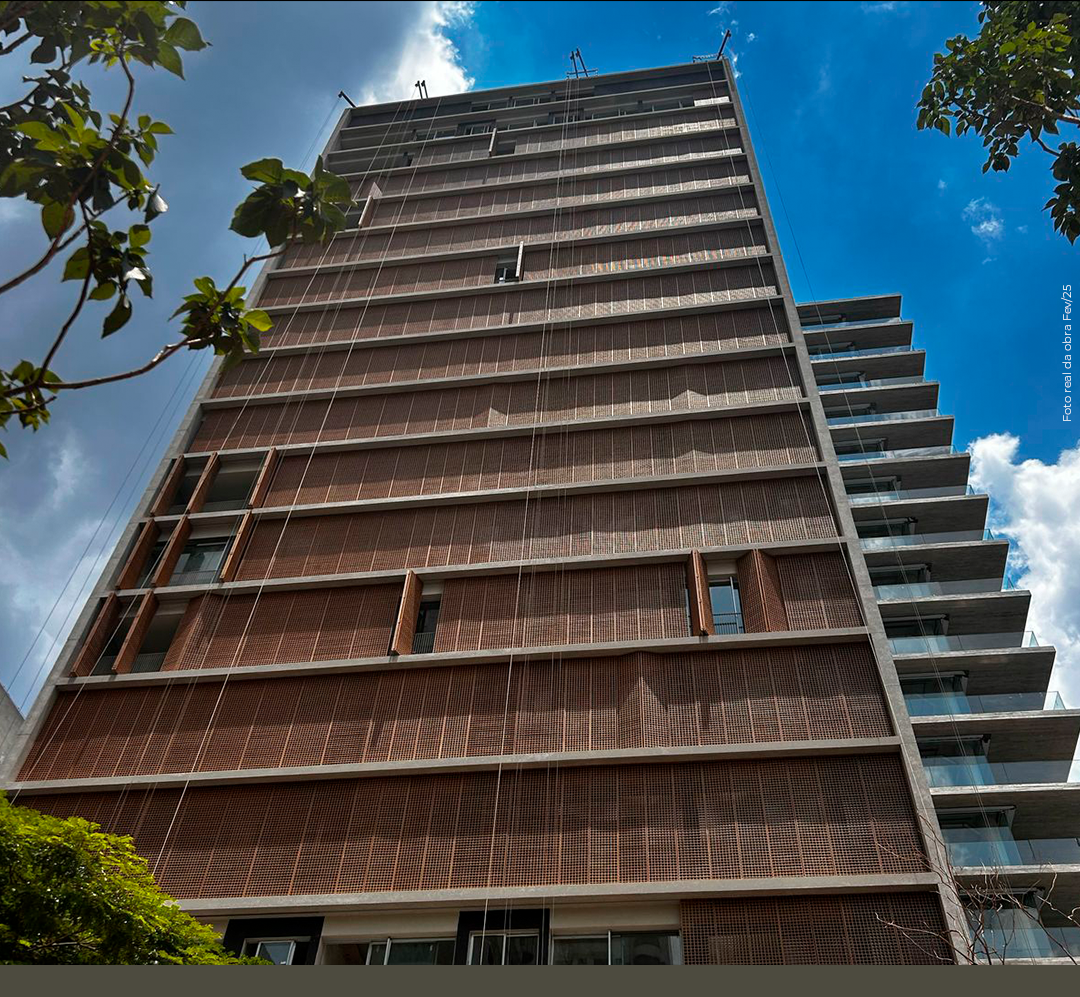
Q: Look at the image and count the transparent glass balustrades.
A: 13